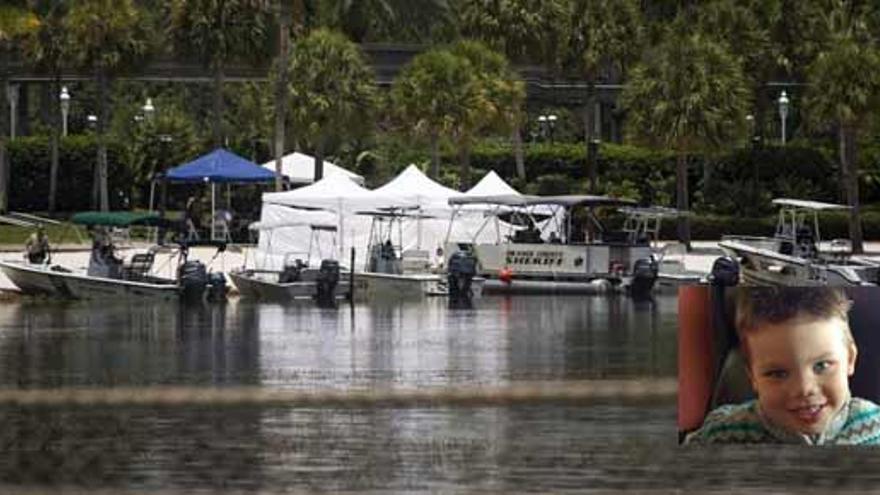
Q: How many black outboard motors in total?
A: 6